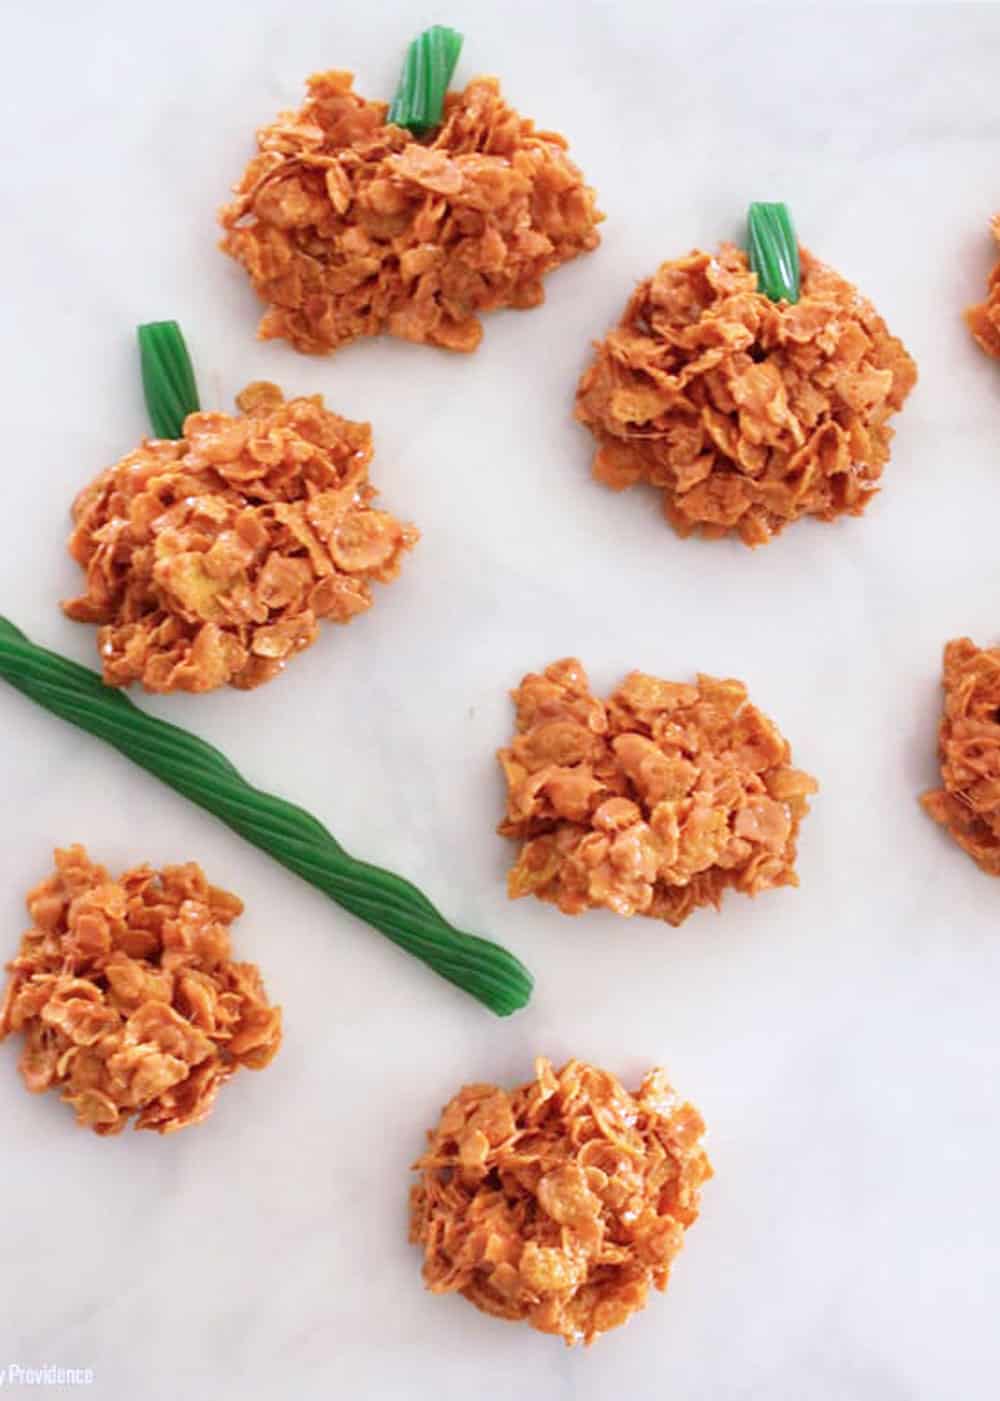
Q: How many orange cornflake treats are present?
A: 8